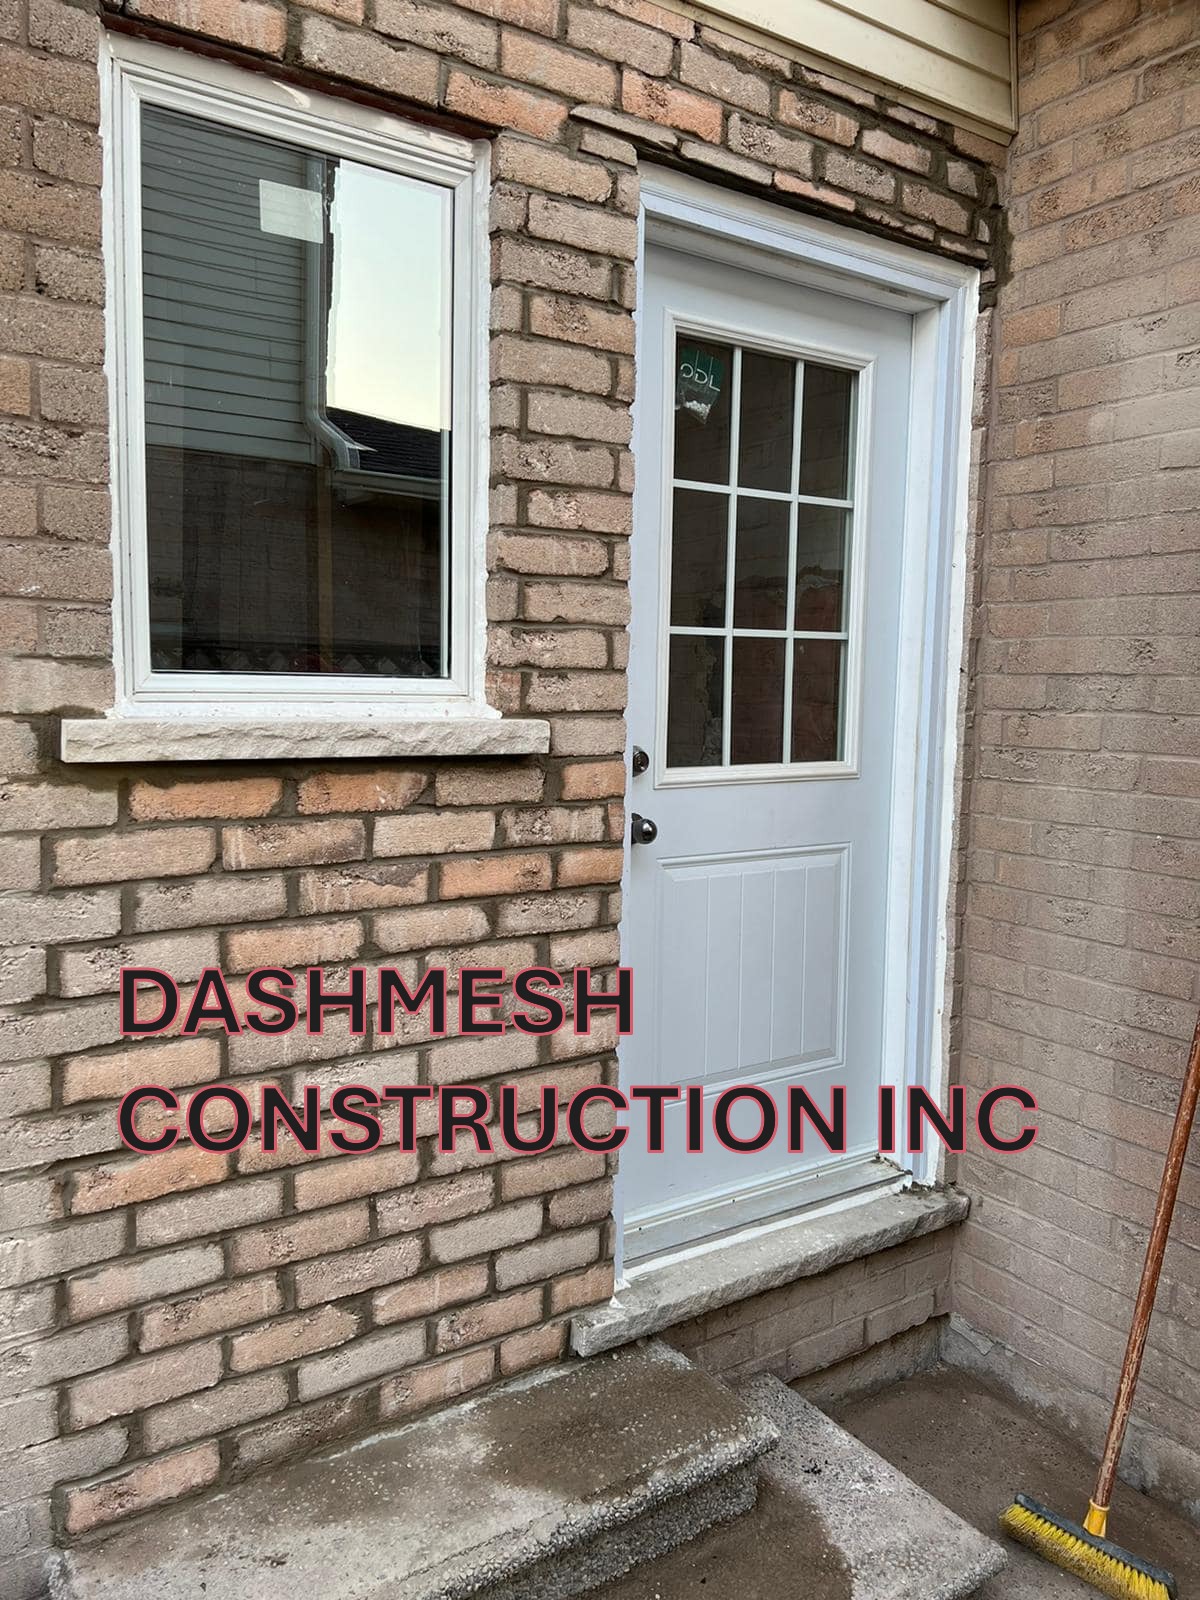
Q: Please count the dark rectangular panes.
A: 9